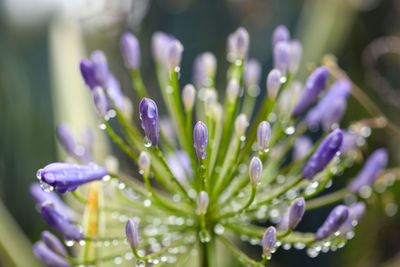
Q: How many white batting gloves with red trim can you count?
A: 0